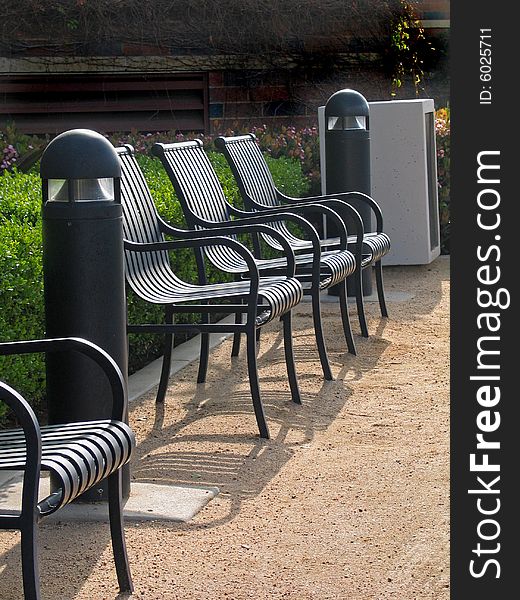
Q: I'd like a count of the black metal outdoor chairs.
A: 4